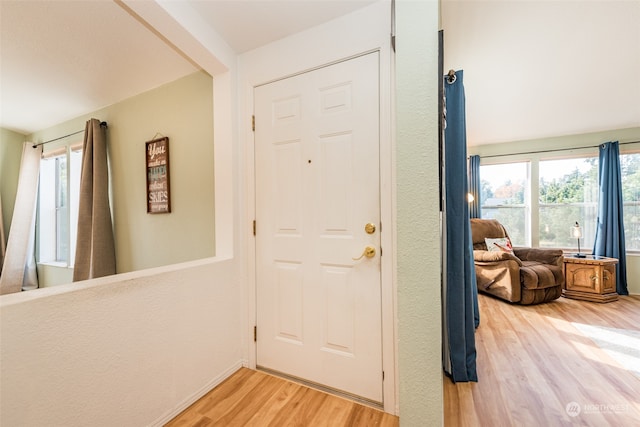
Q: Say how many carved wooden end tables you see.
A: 1